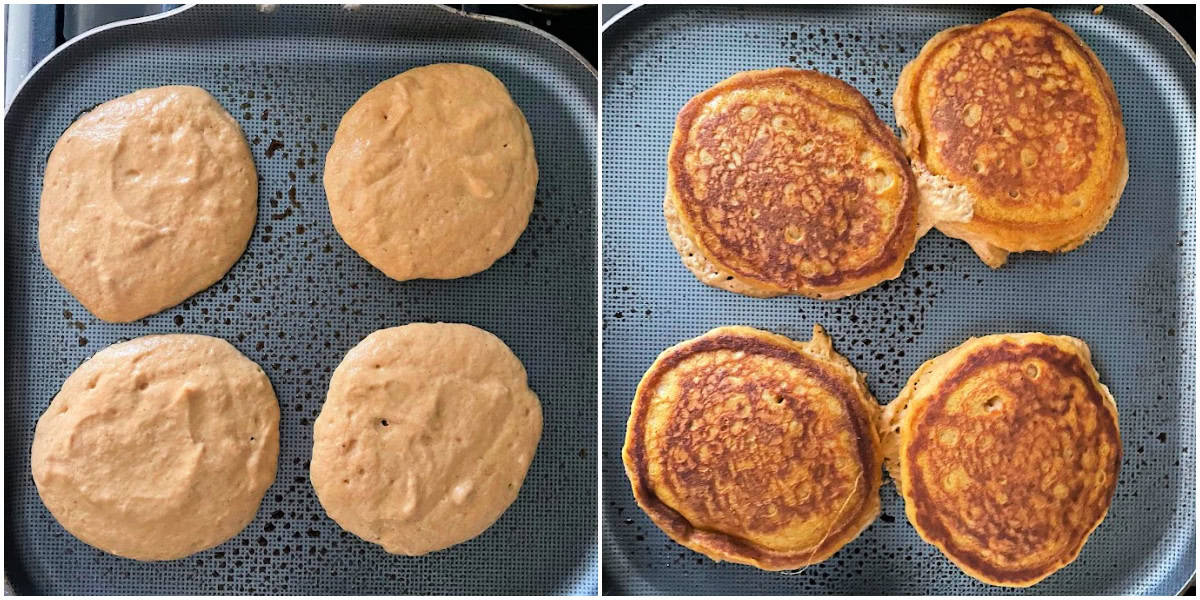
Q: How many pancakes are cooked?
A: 4